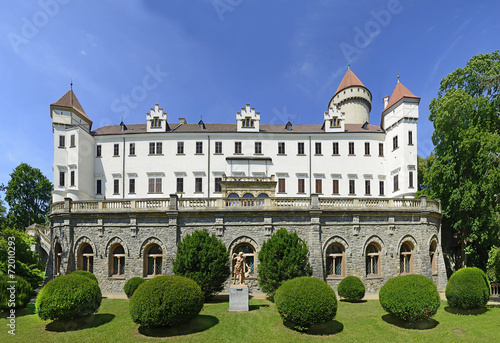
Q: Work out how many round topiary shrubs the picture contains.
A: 9